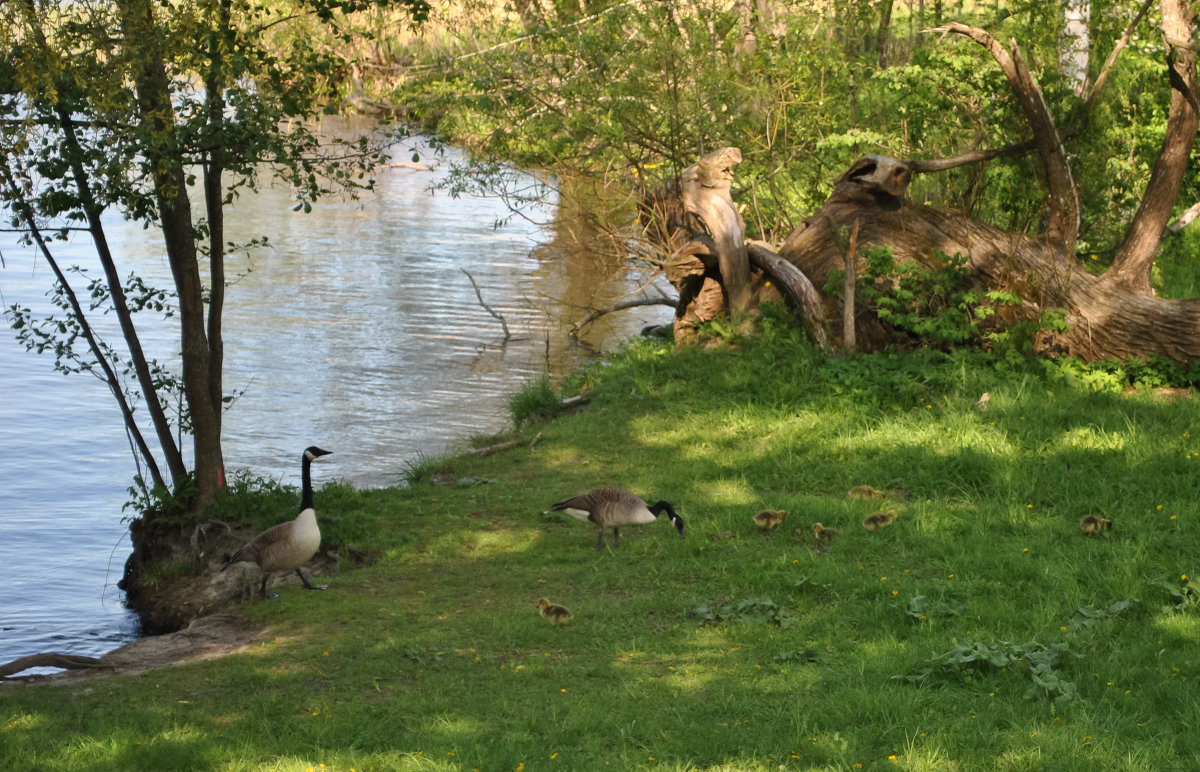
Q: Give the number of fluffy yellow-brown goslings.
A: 6